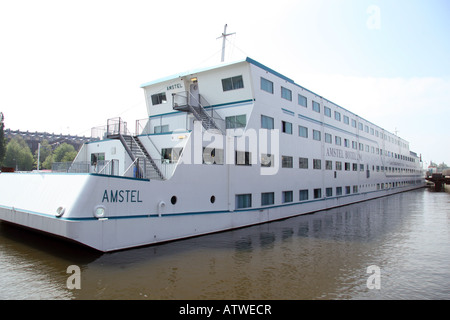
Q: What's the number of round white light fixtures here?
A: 2